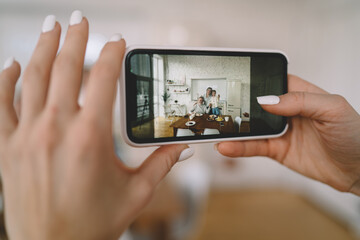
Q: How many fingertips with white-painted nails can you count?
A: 6